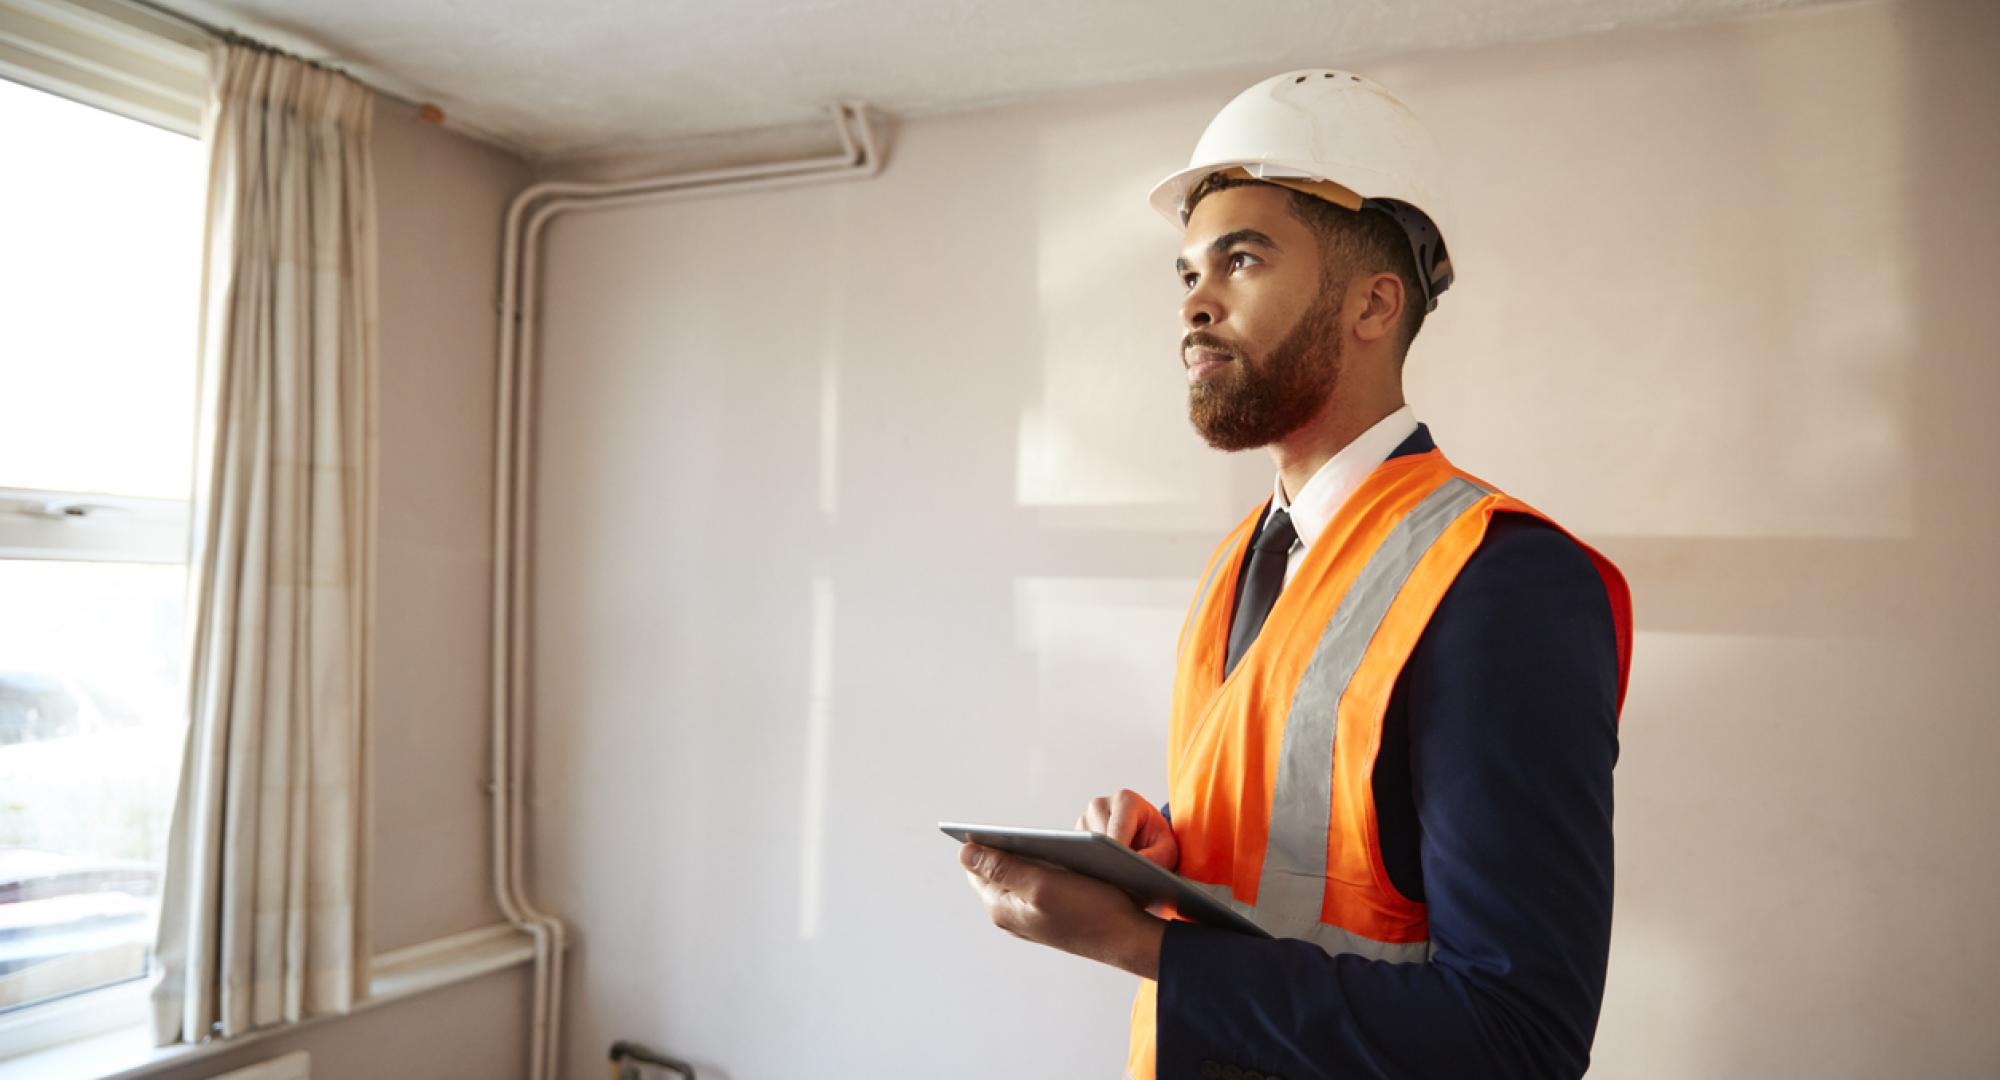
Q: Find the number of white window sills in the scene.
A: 1